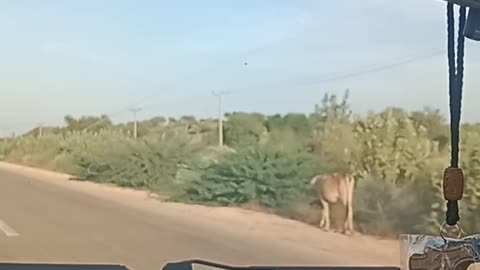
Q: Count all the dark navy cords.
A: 2